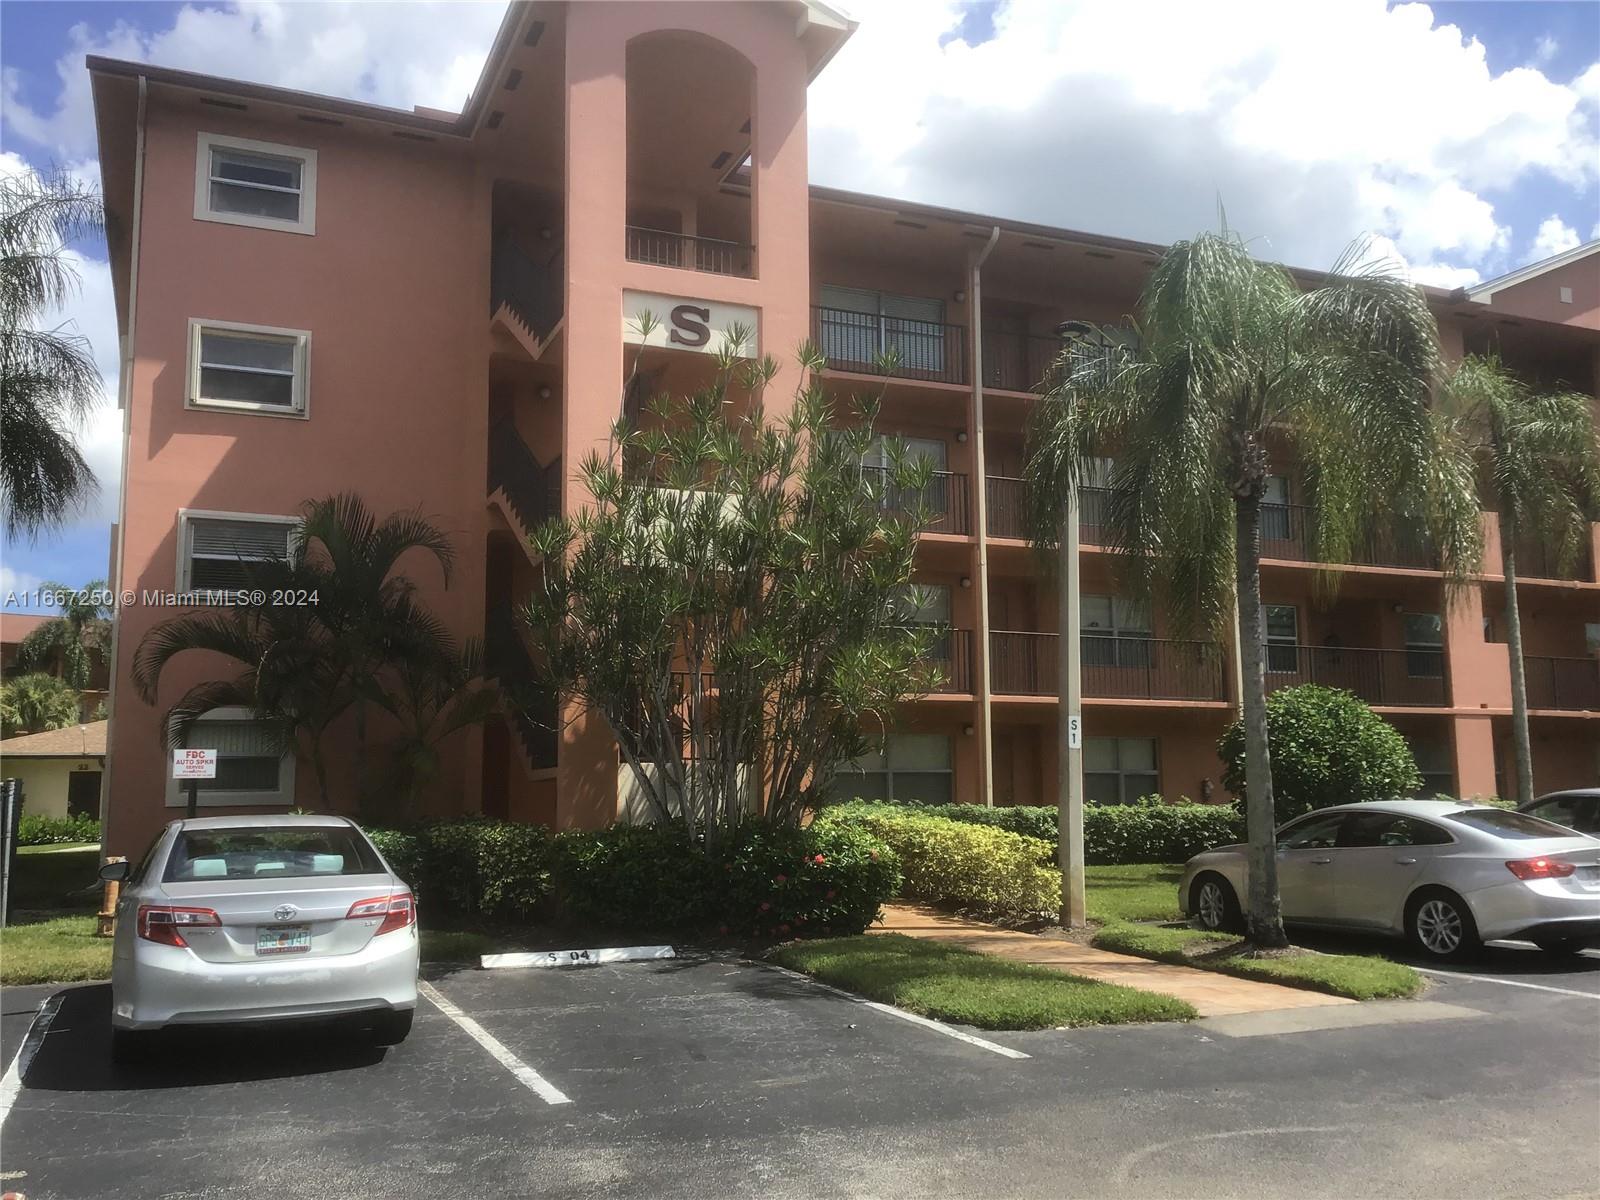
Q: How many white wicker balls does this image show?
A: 0